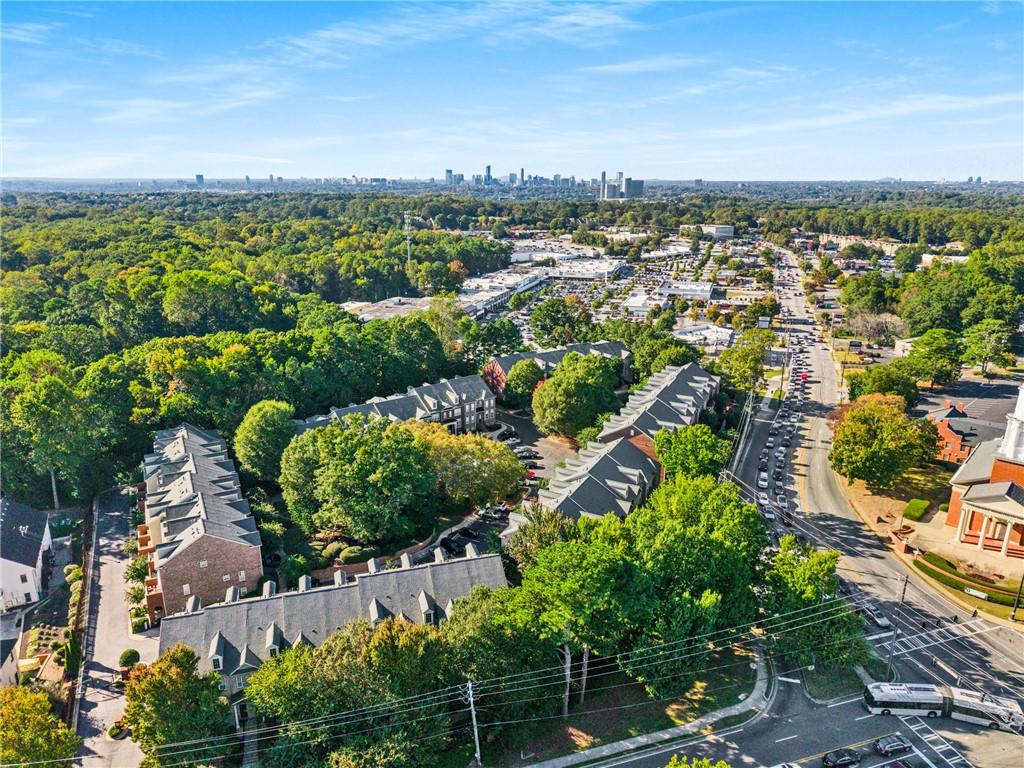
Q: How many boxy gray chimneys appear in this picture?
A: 9